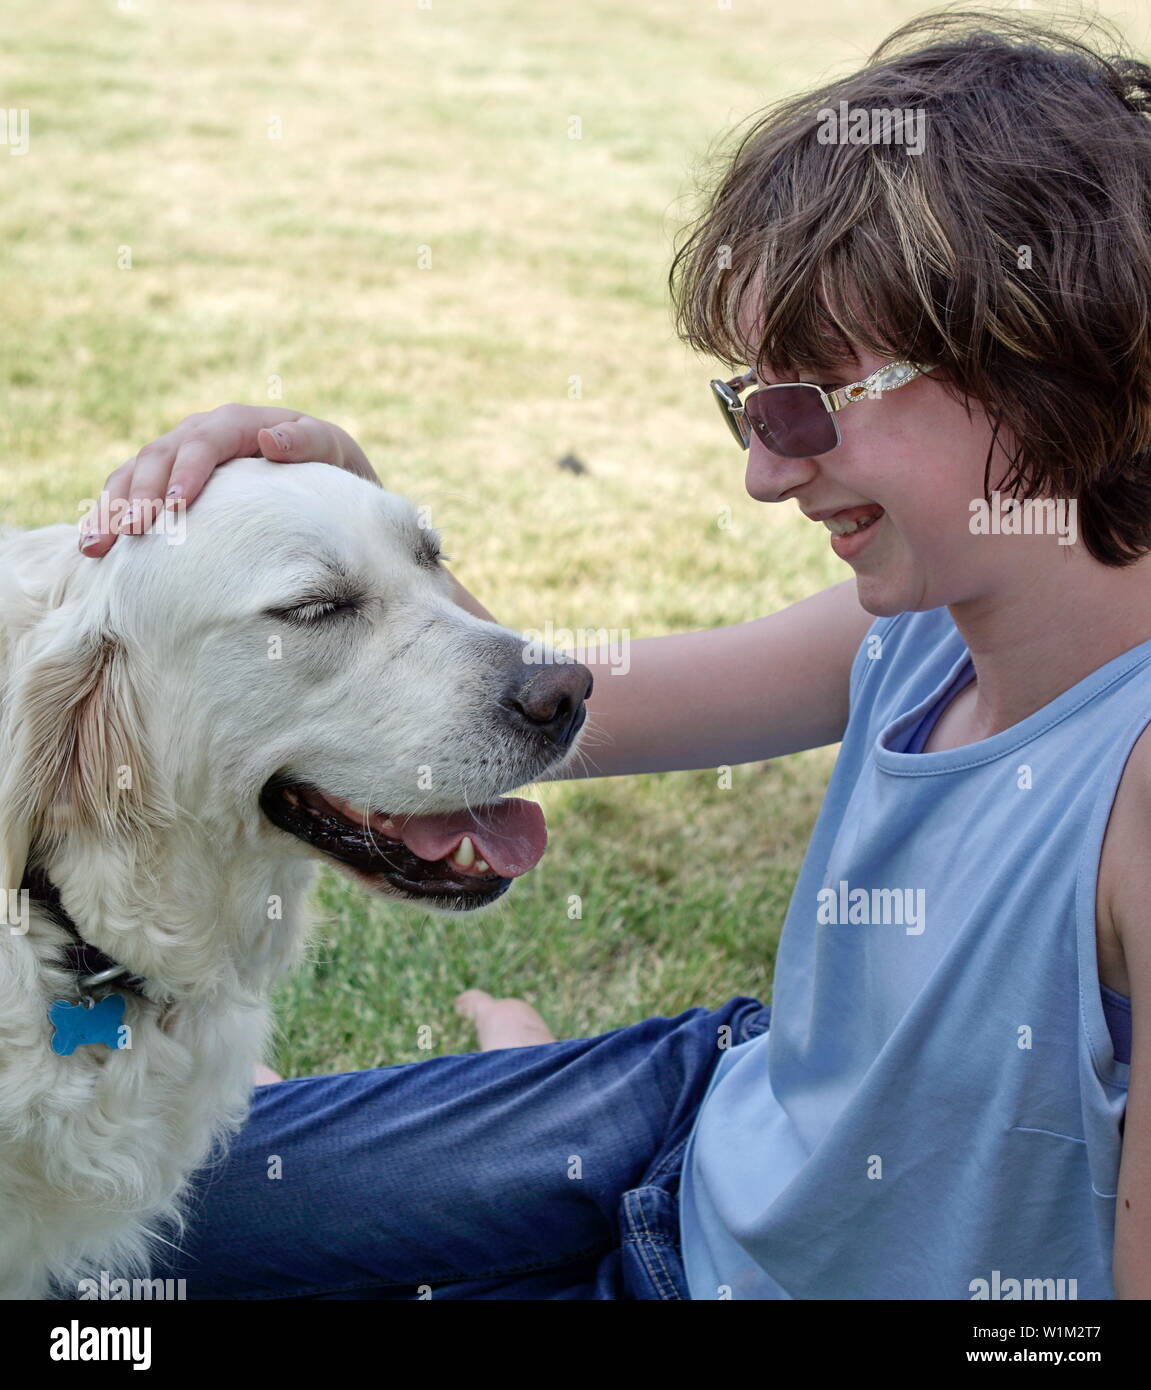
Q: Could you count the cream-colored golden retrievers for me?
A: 1